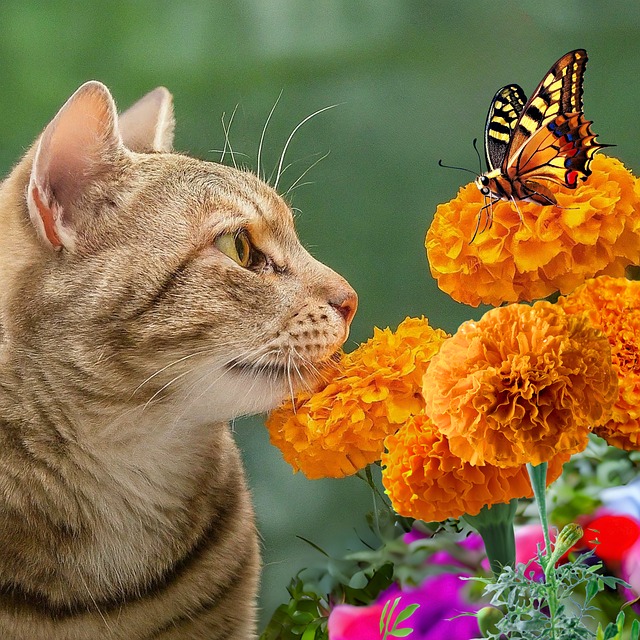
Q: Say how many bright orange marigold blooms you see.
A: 5